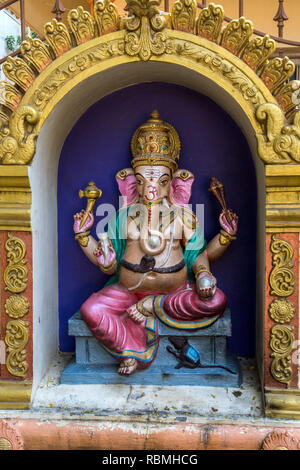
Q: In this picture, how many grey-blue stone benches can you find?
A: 1